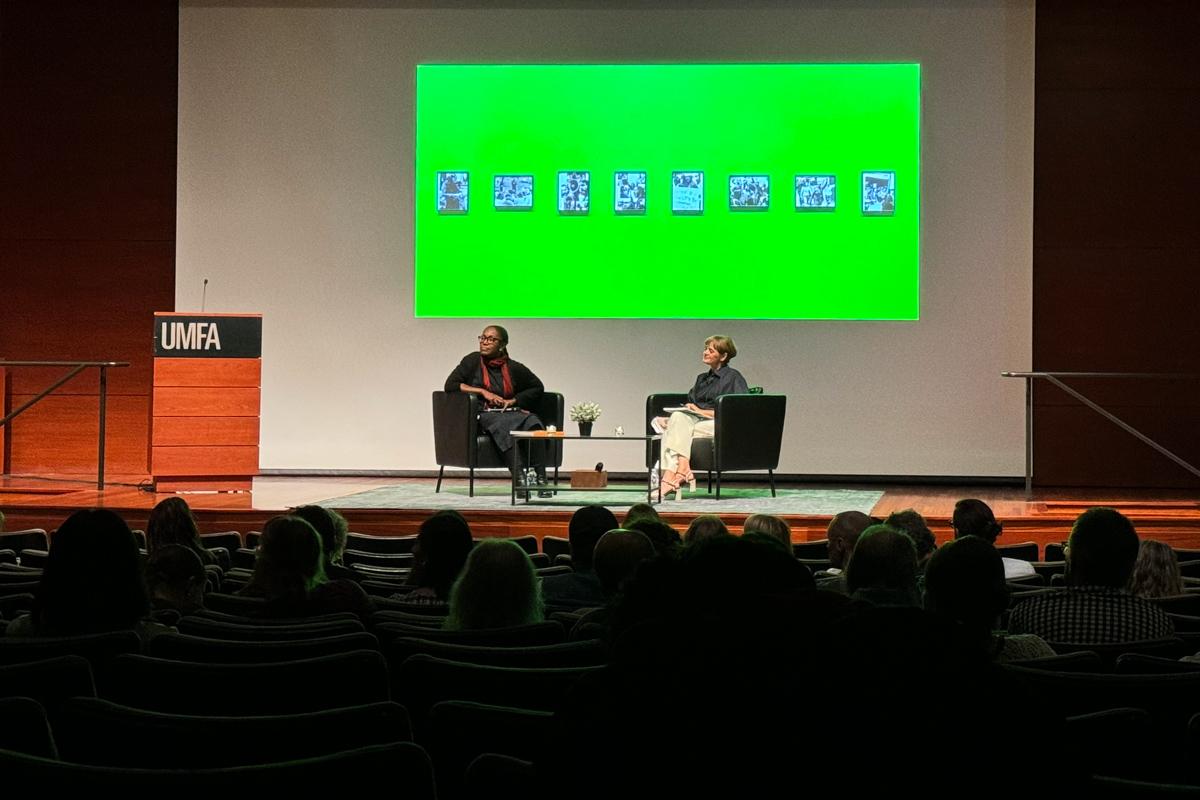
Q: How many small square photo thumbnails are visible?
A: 8